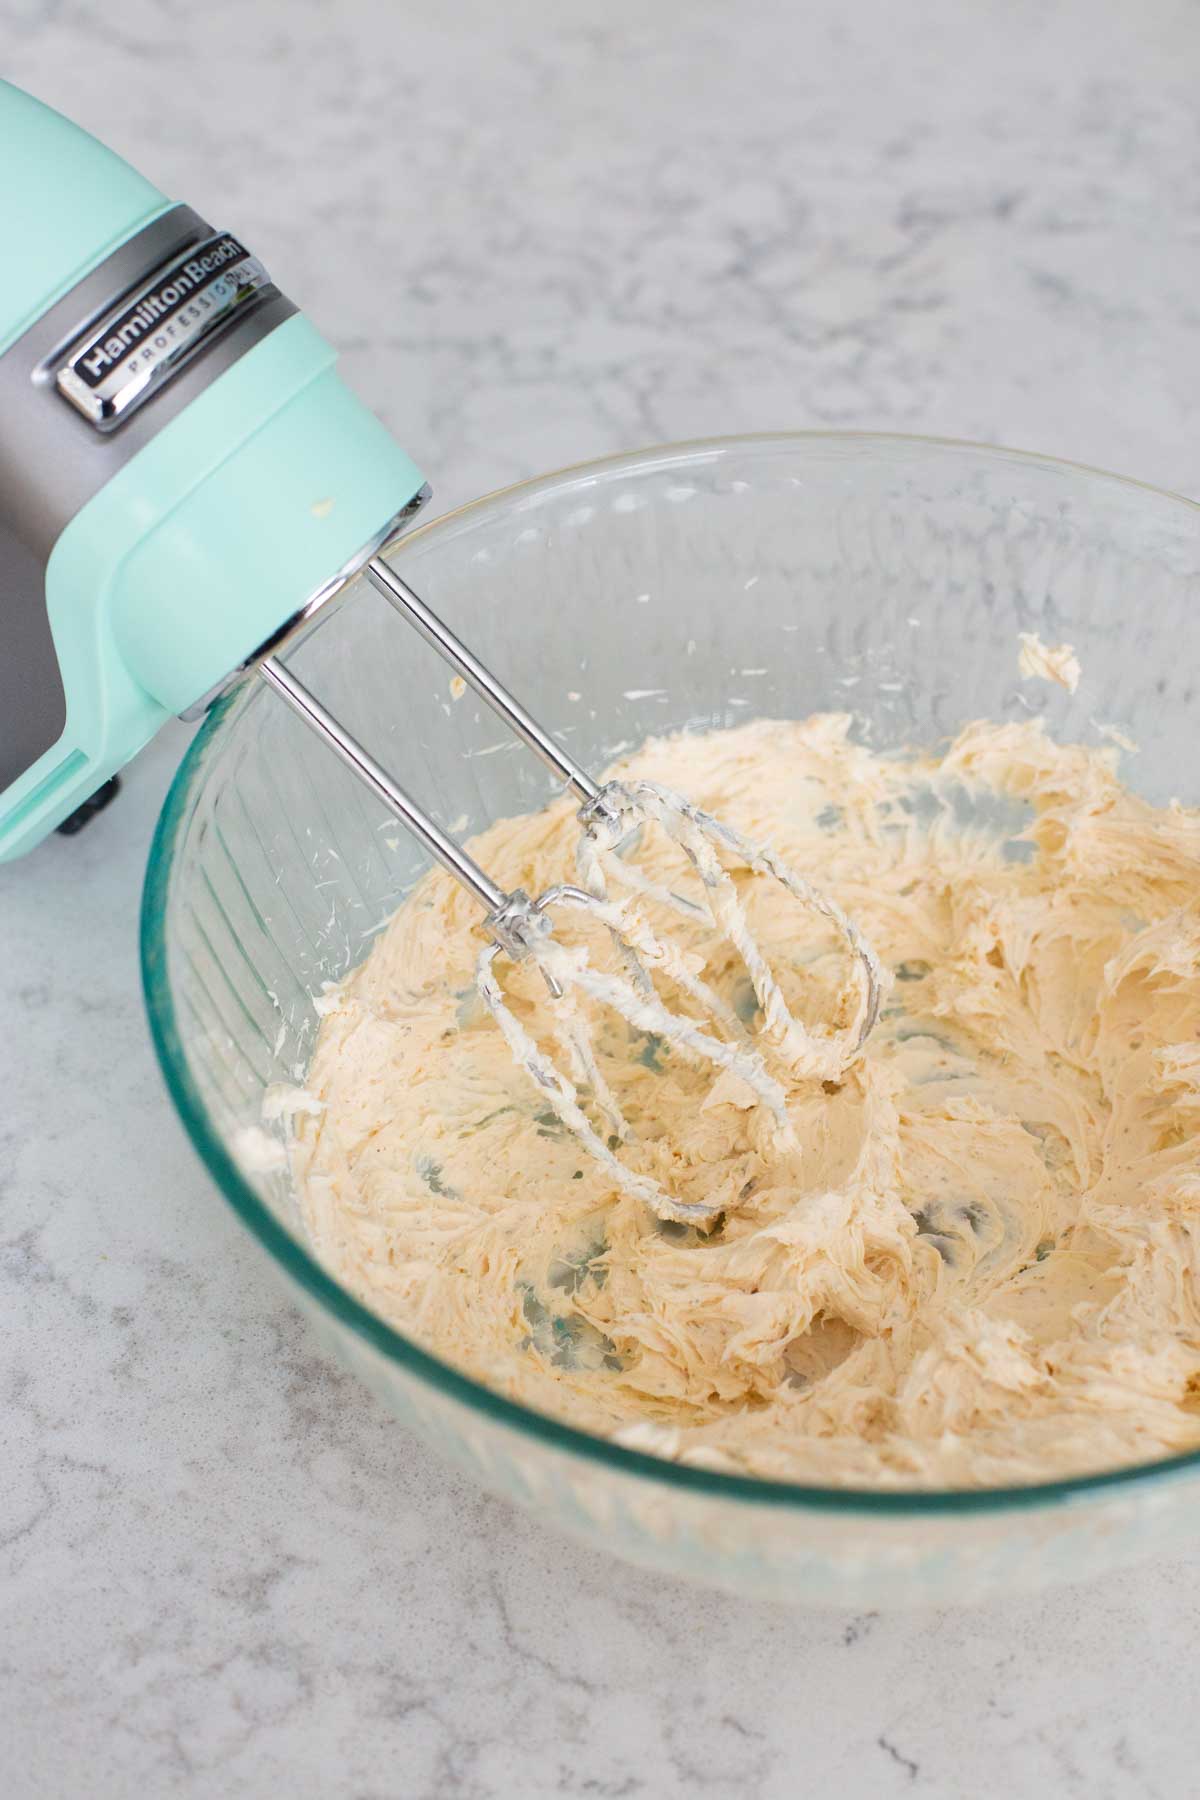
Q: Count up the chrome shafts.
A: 2